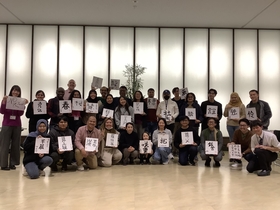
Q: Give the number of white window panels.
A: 12